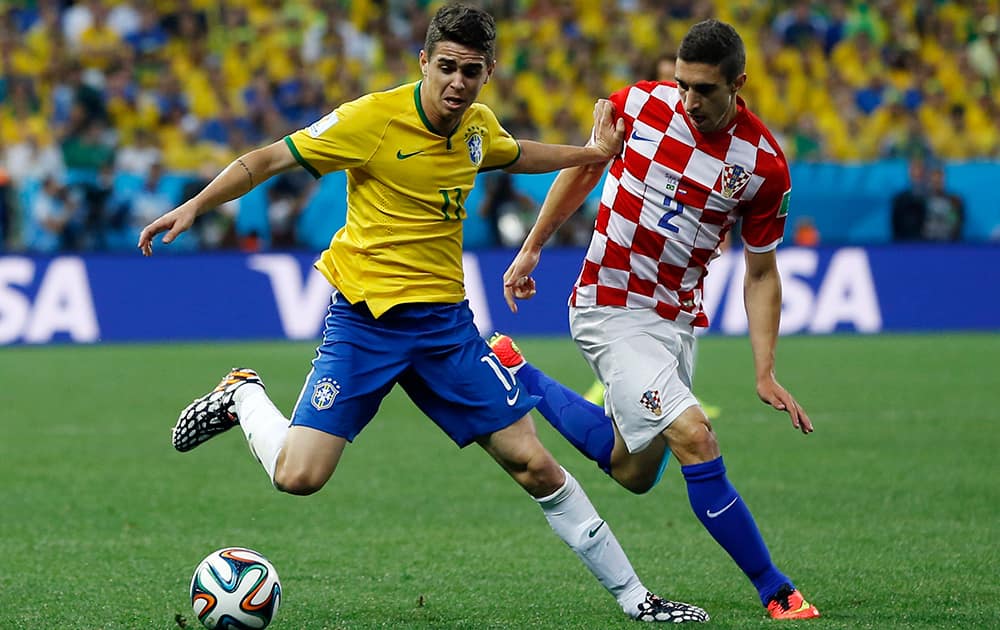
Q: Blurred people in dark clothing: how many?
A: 2